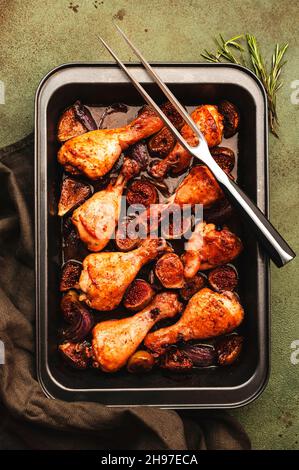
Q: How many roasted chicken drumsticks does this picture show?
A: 8